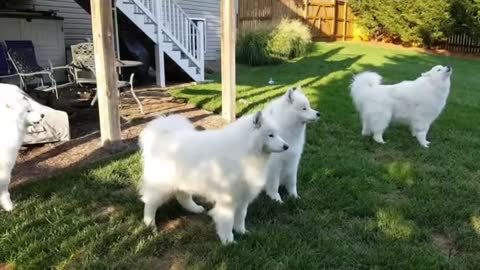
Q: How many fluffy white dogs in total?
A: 4